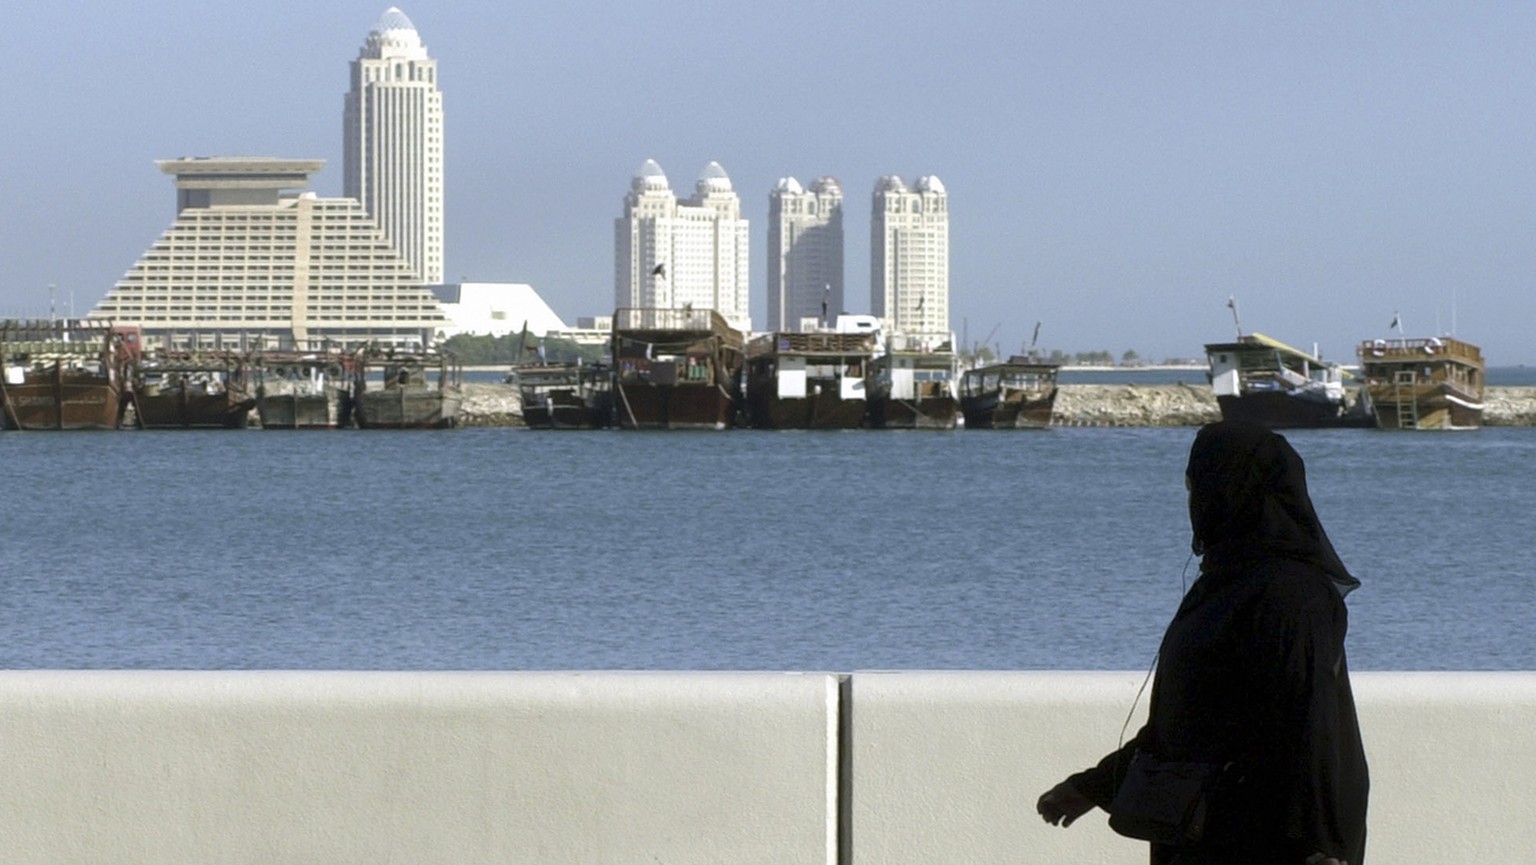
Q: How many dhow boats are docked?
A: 11